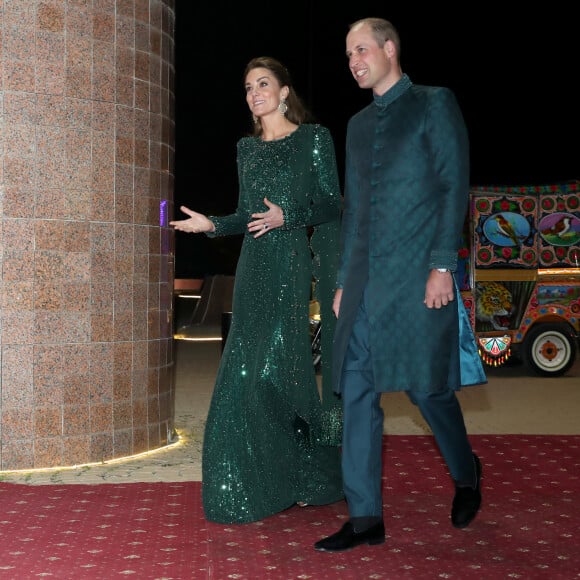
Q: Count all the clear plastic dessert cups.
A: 0